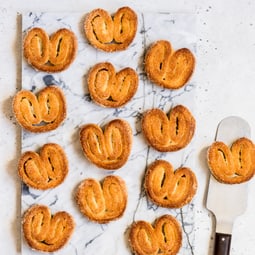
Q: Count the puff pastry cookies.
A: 13